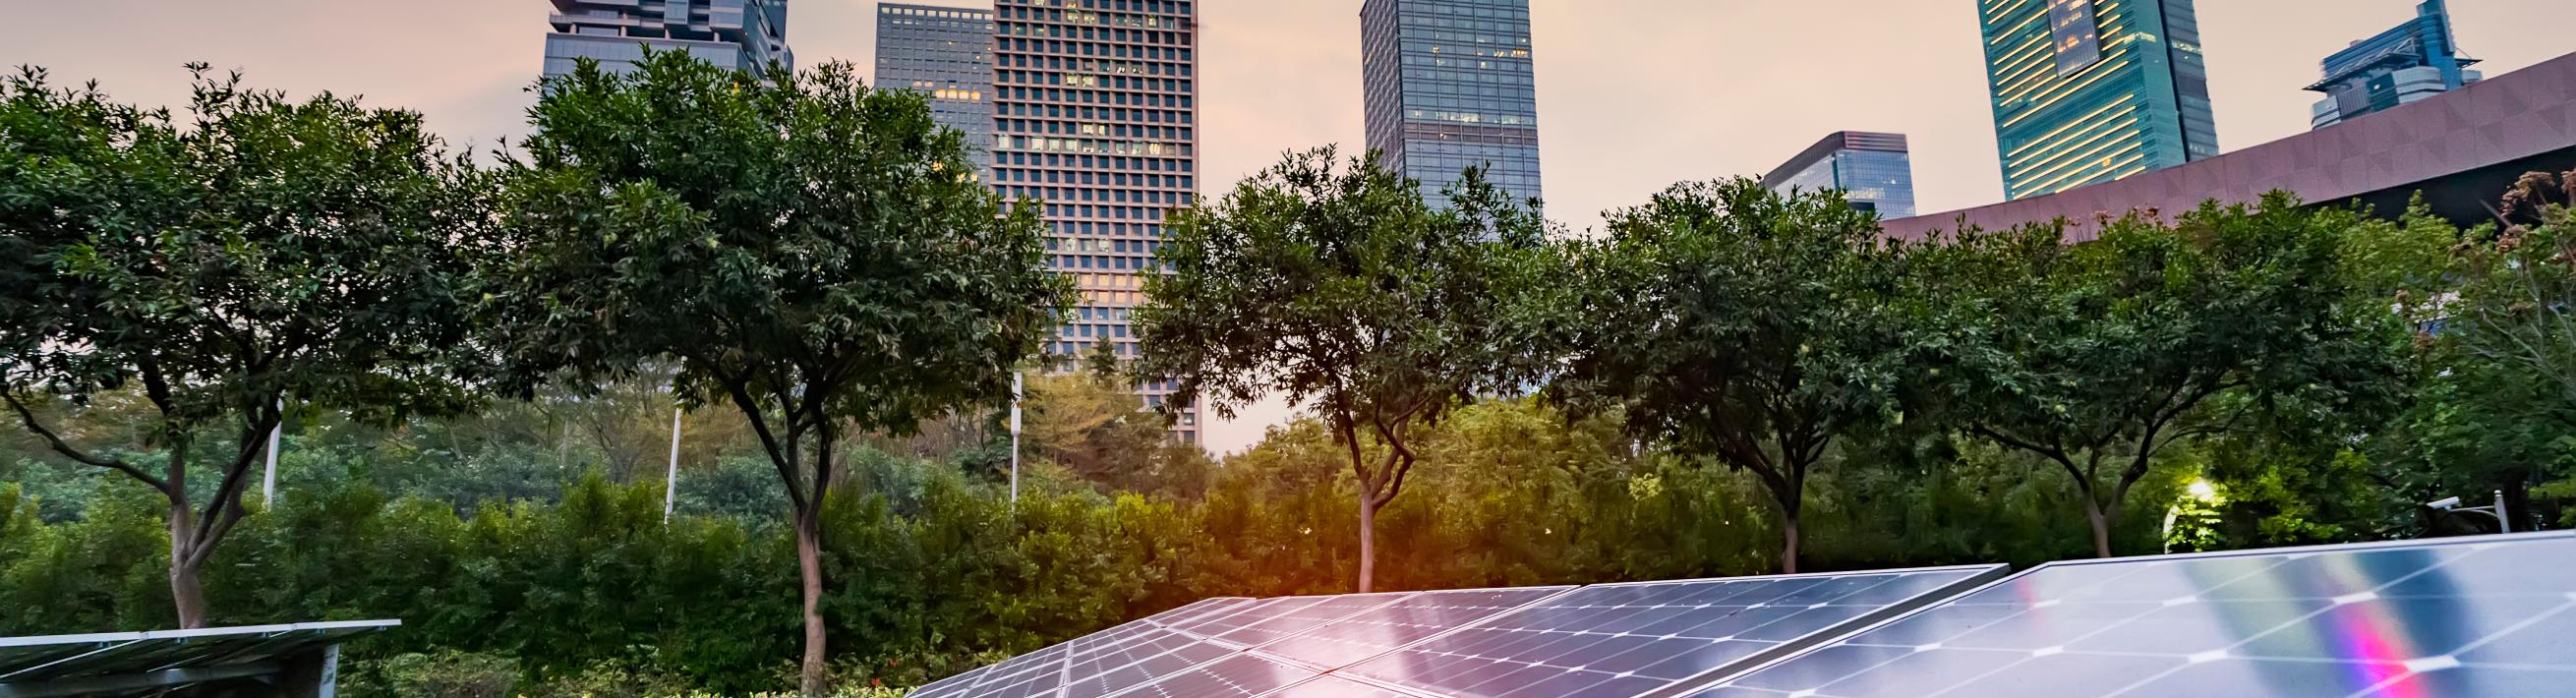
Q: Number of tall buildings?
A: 7